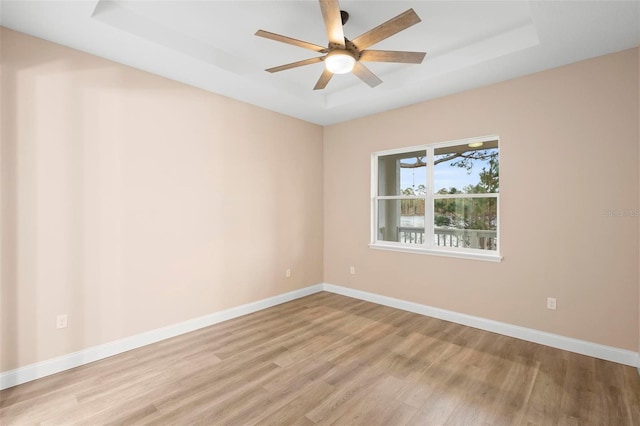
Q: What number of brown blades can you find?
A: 7